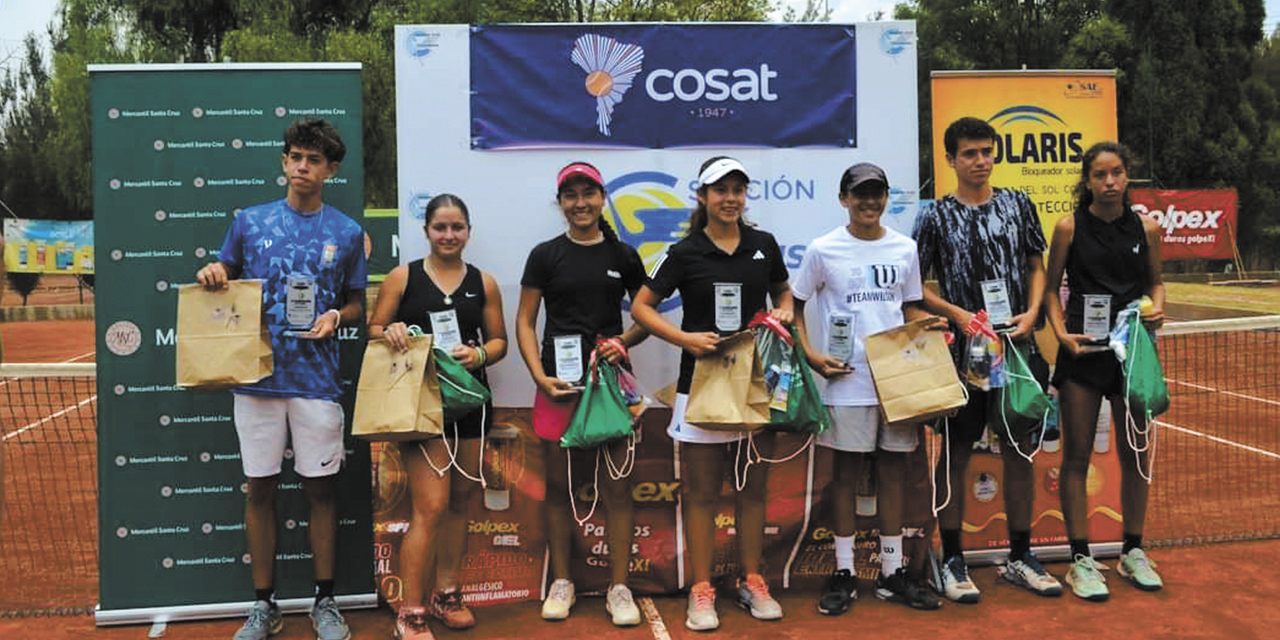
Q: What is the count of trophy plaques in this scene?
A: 7